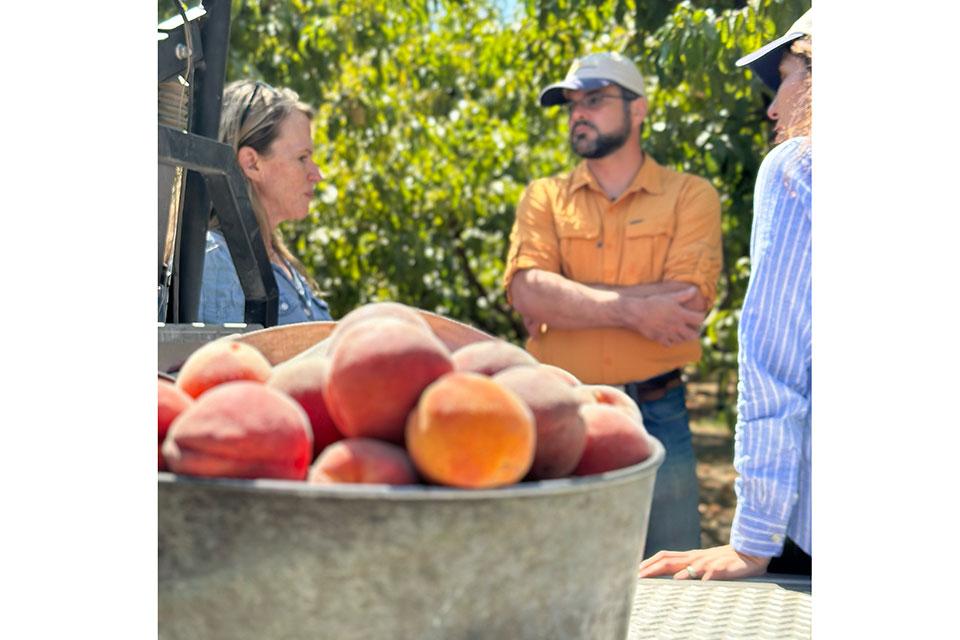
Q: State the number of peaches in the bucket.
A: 13